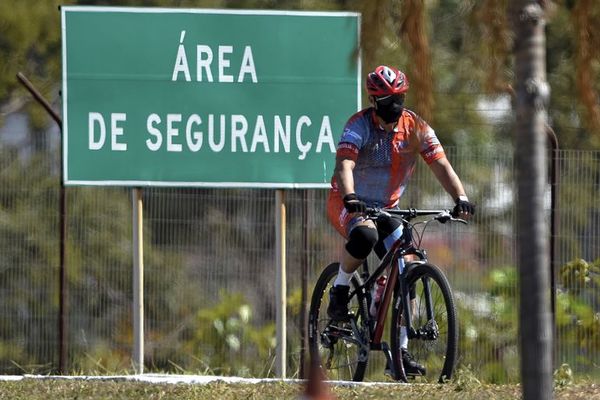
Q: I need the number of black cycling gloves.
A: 2